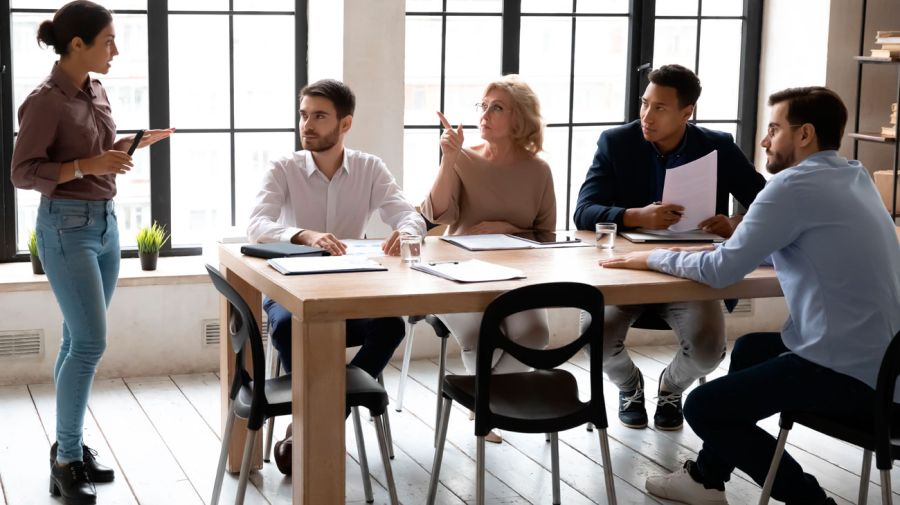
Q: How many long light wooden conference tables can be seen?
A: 1